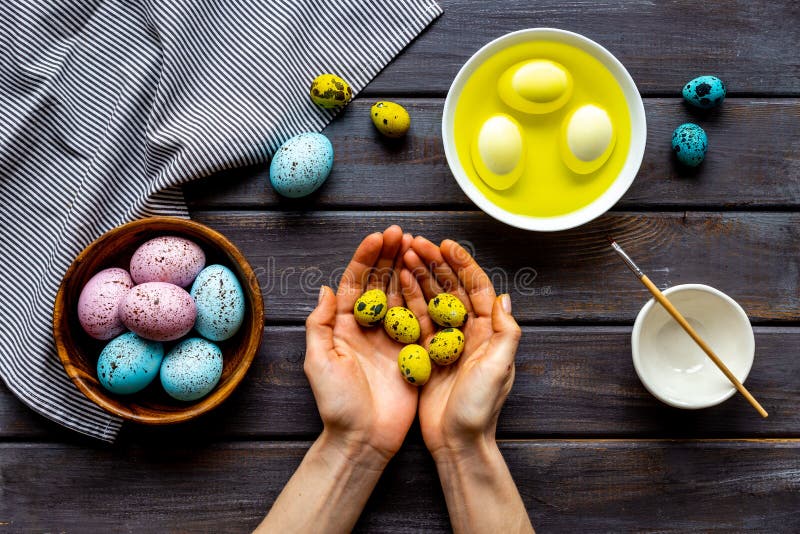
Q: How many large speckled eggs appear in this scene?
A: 7